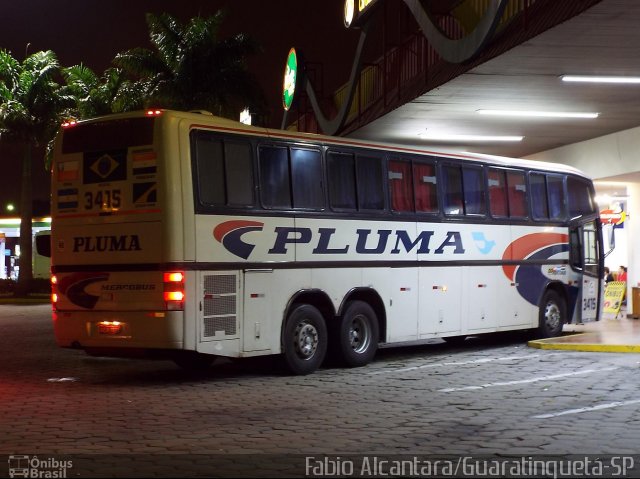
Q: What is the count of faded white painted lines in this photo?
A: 3